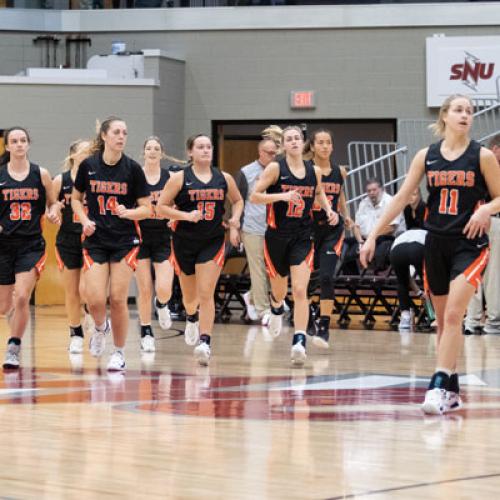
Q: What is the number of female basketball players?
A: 8